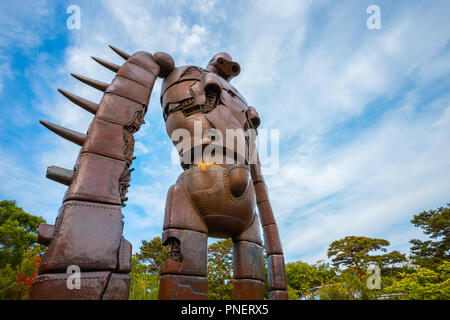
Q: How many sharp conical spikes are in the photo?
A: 5